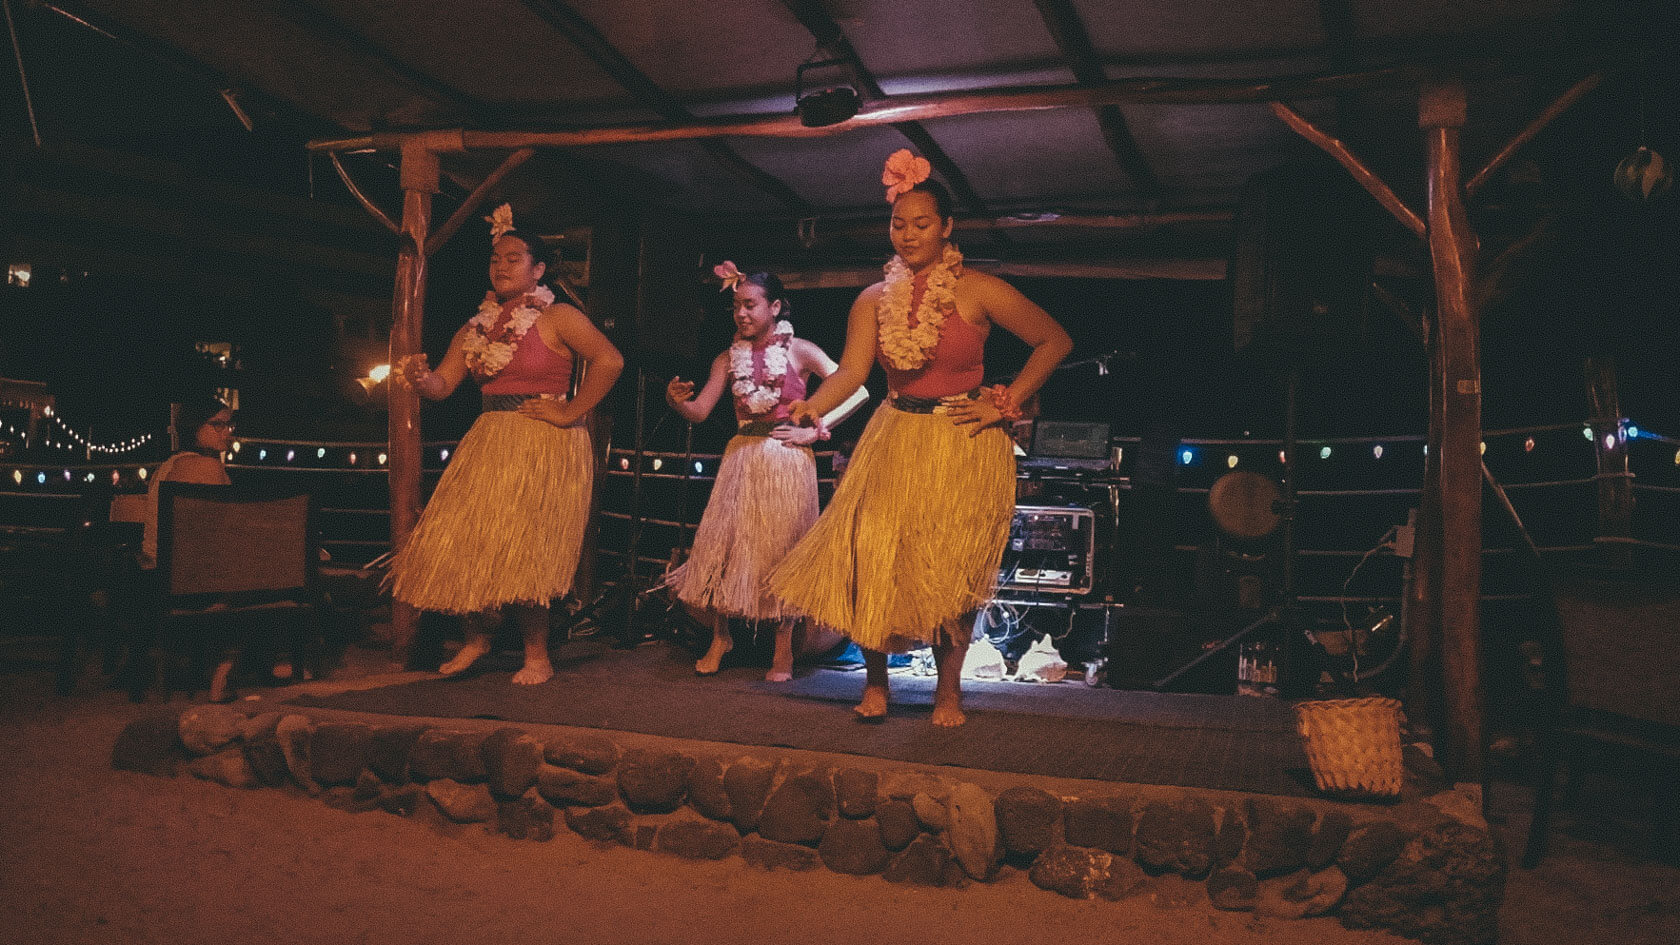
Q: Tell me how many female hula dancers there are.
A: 3